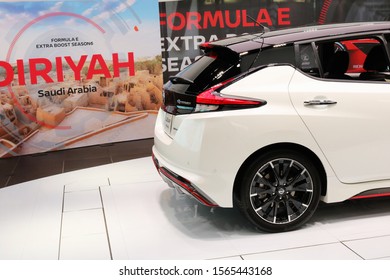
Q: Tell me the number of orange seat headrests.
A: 0